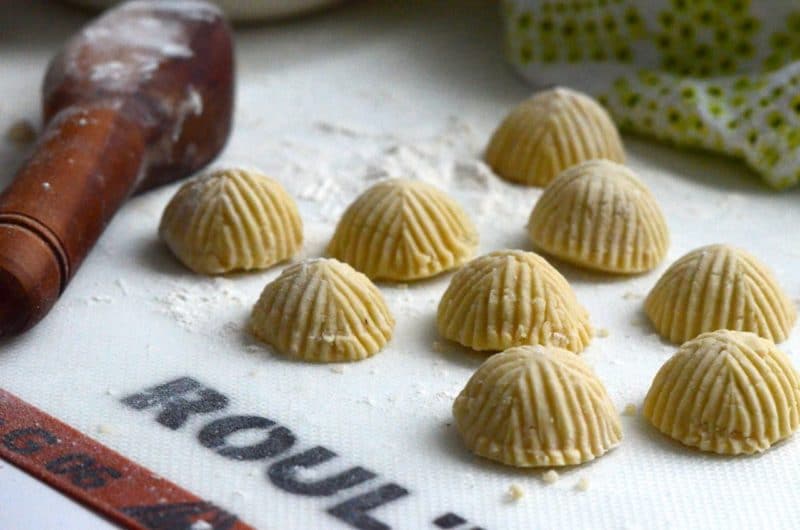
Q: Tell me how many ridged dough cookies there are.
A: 9